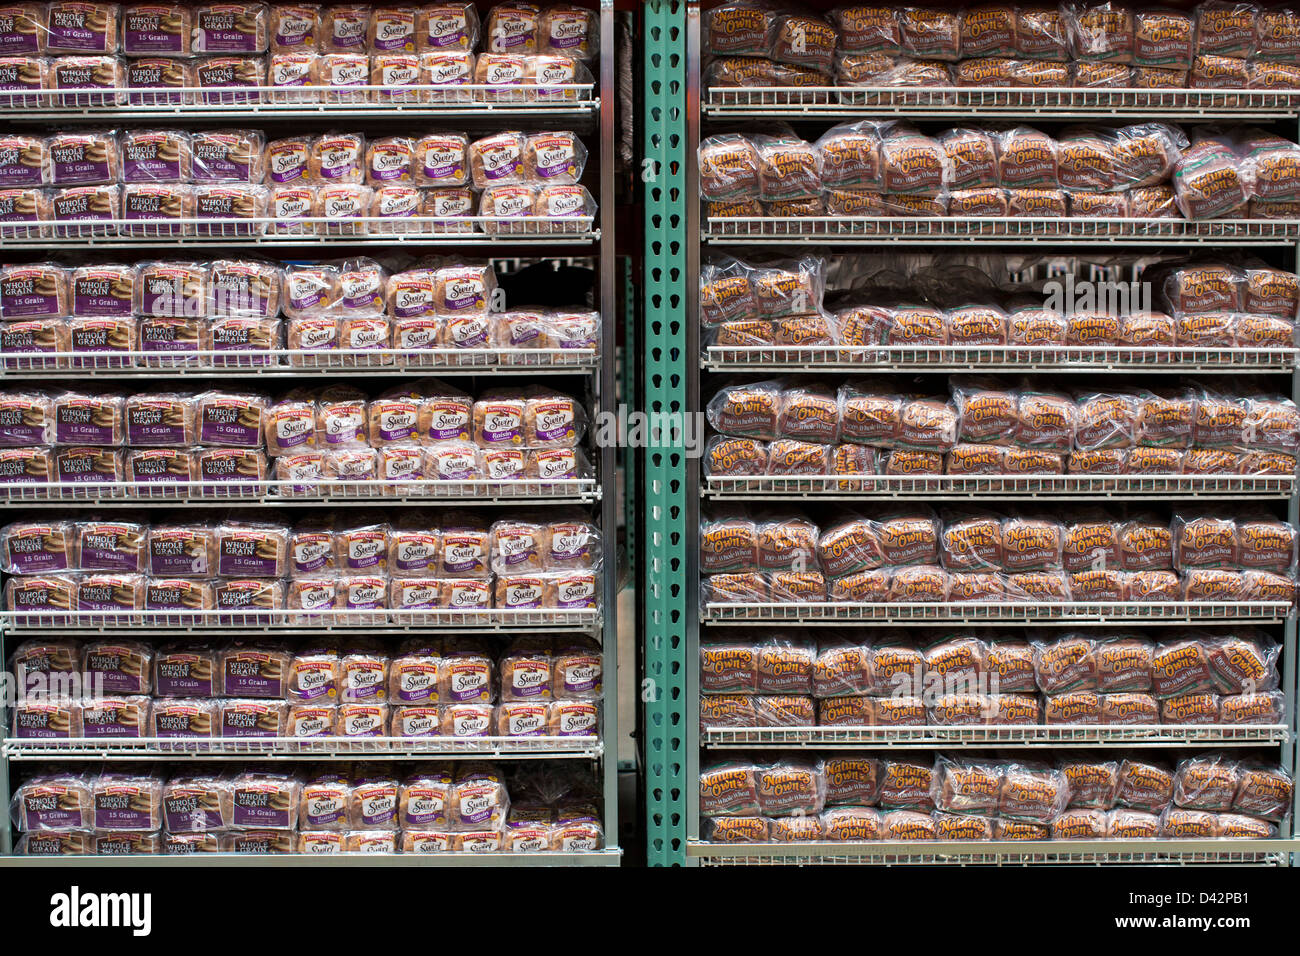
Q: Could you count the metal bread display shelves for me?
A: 14